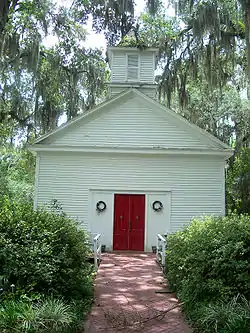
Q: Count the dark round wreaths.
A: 2